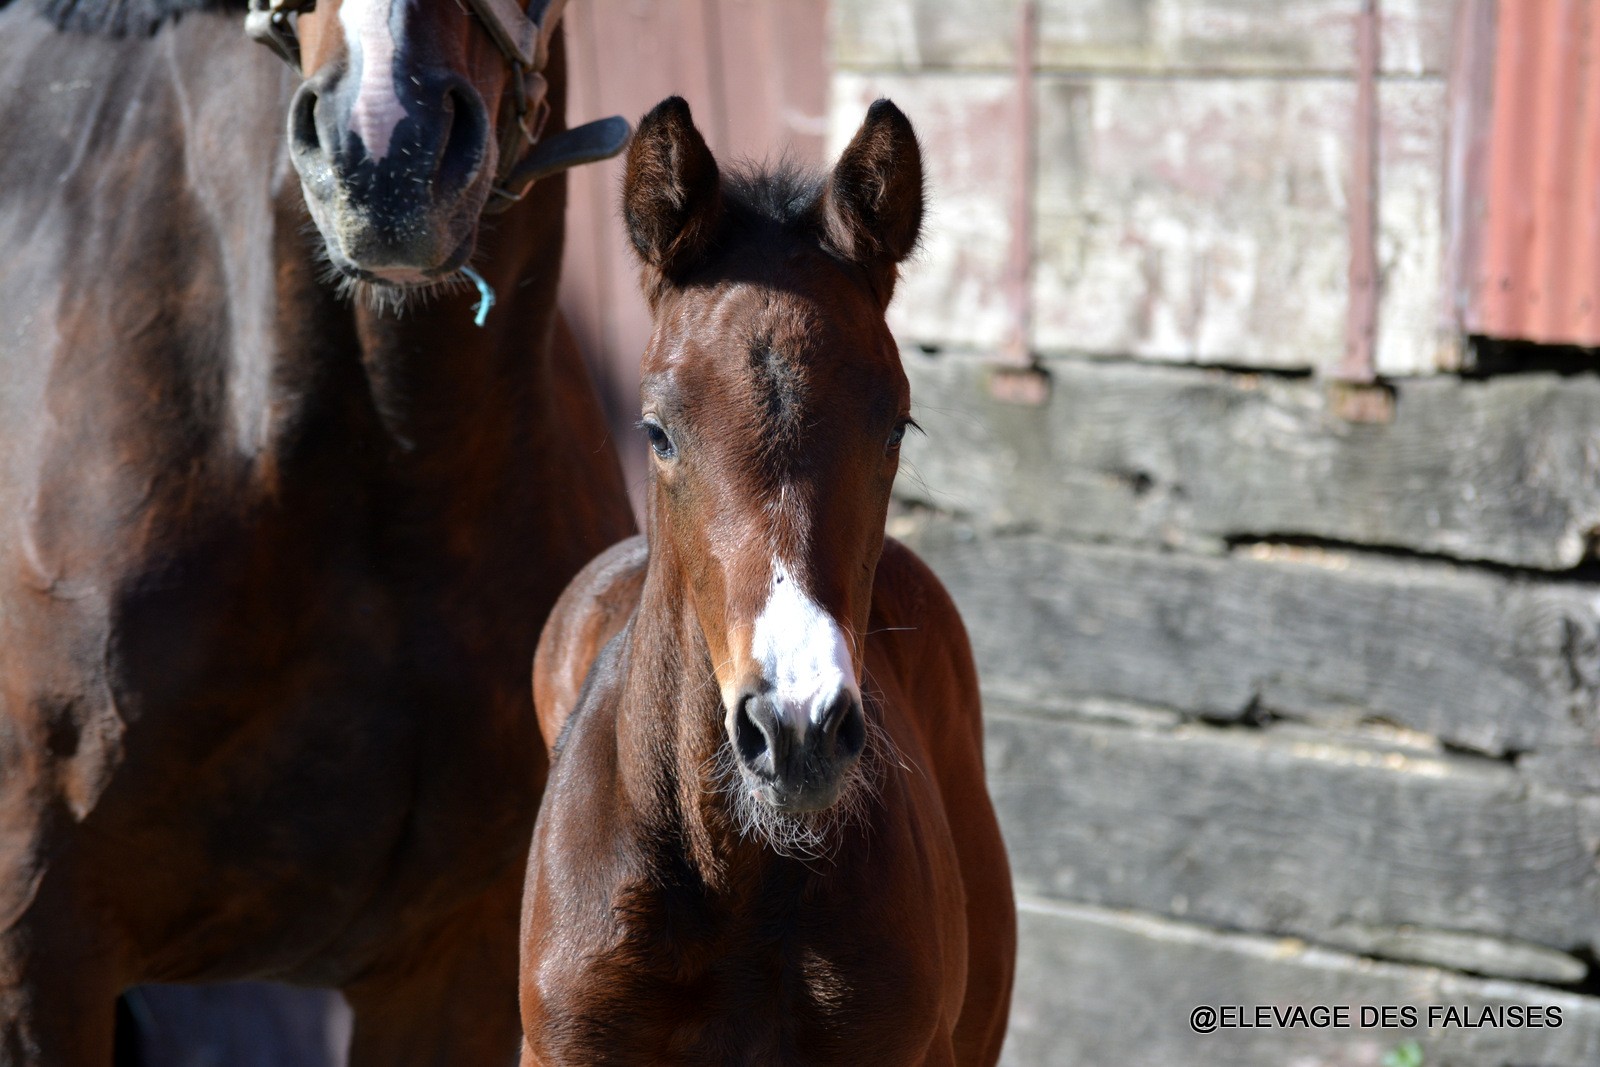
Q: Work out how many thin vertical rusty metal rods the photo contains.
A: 2